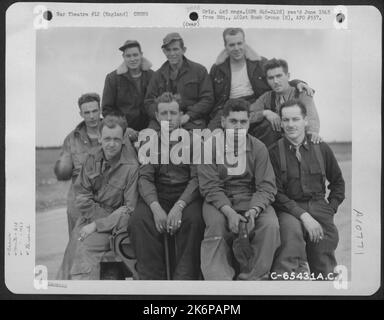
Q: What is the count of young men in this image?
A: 9